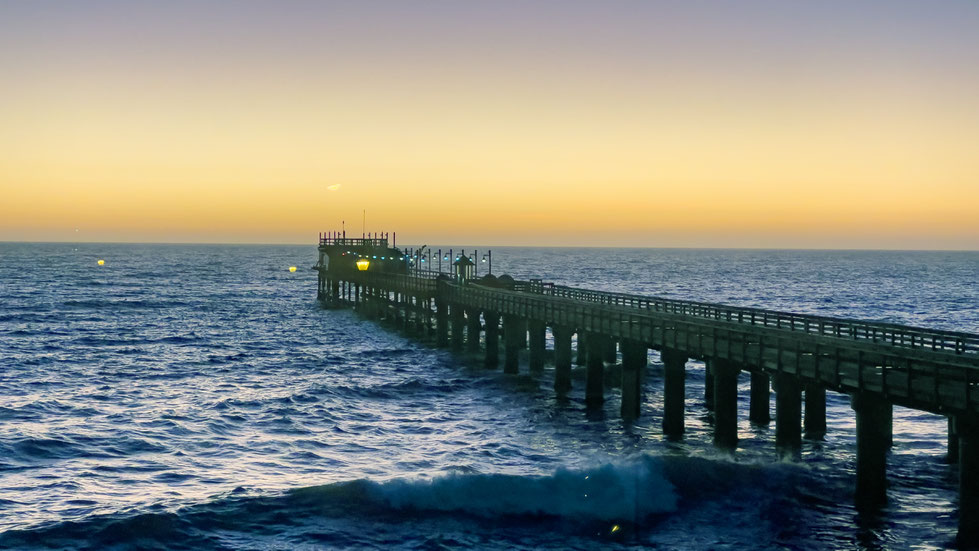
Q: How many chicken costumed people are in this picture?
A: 0